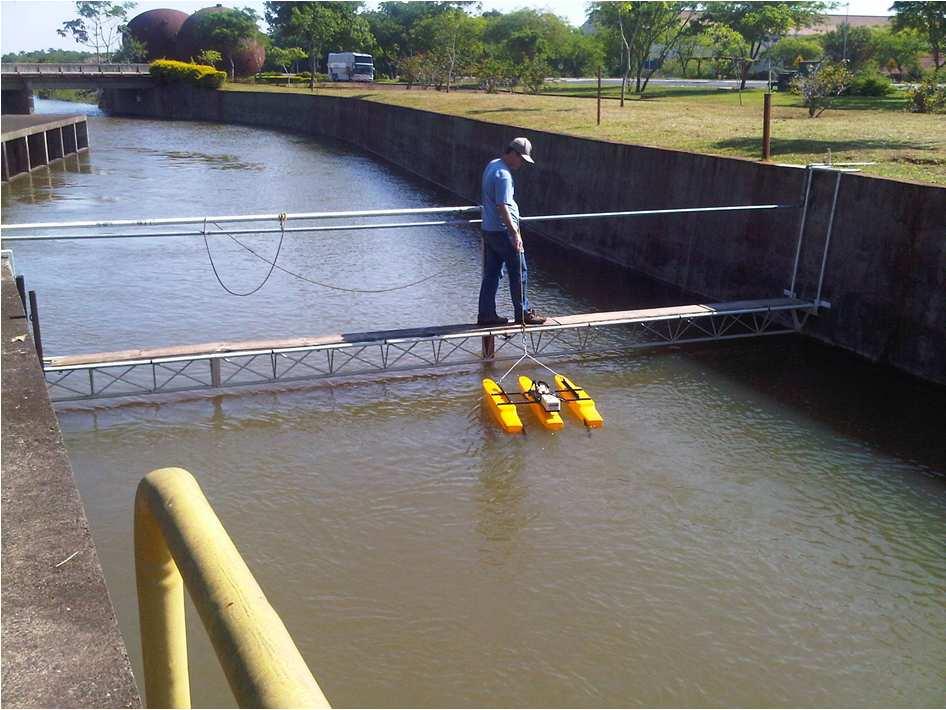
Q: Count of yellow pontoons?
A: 3